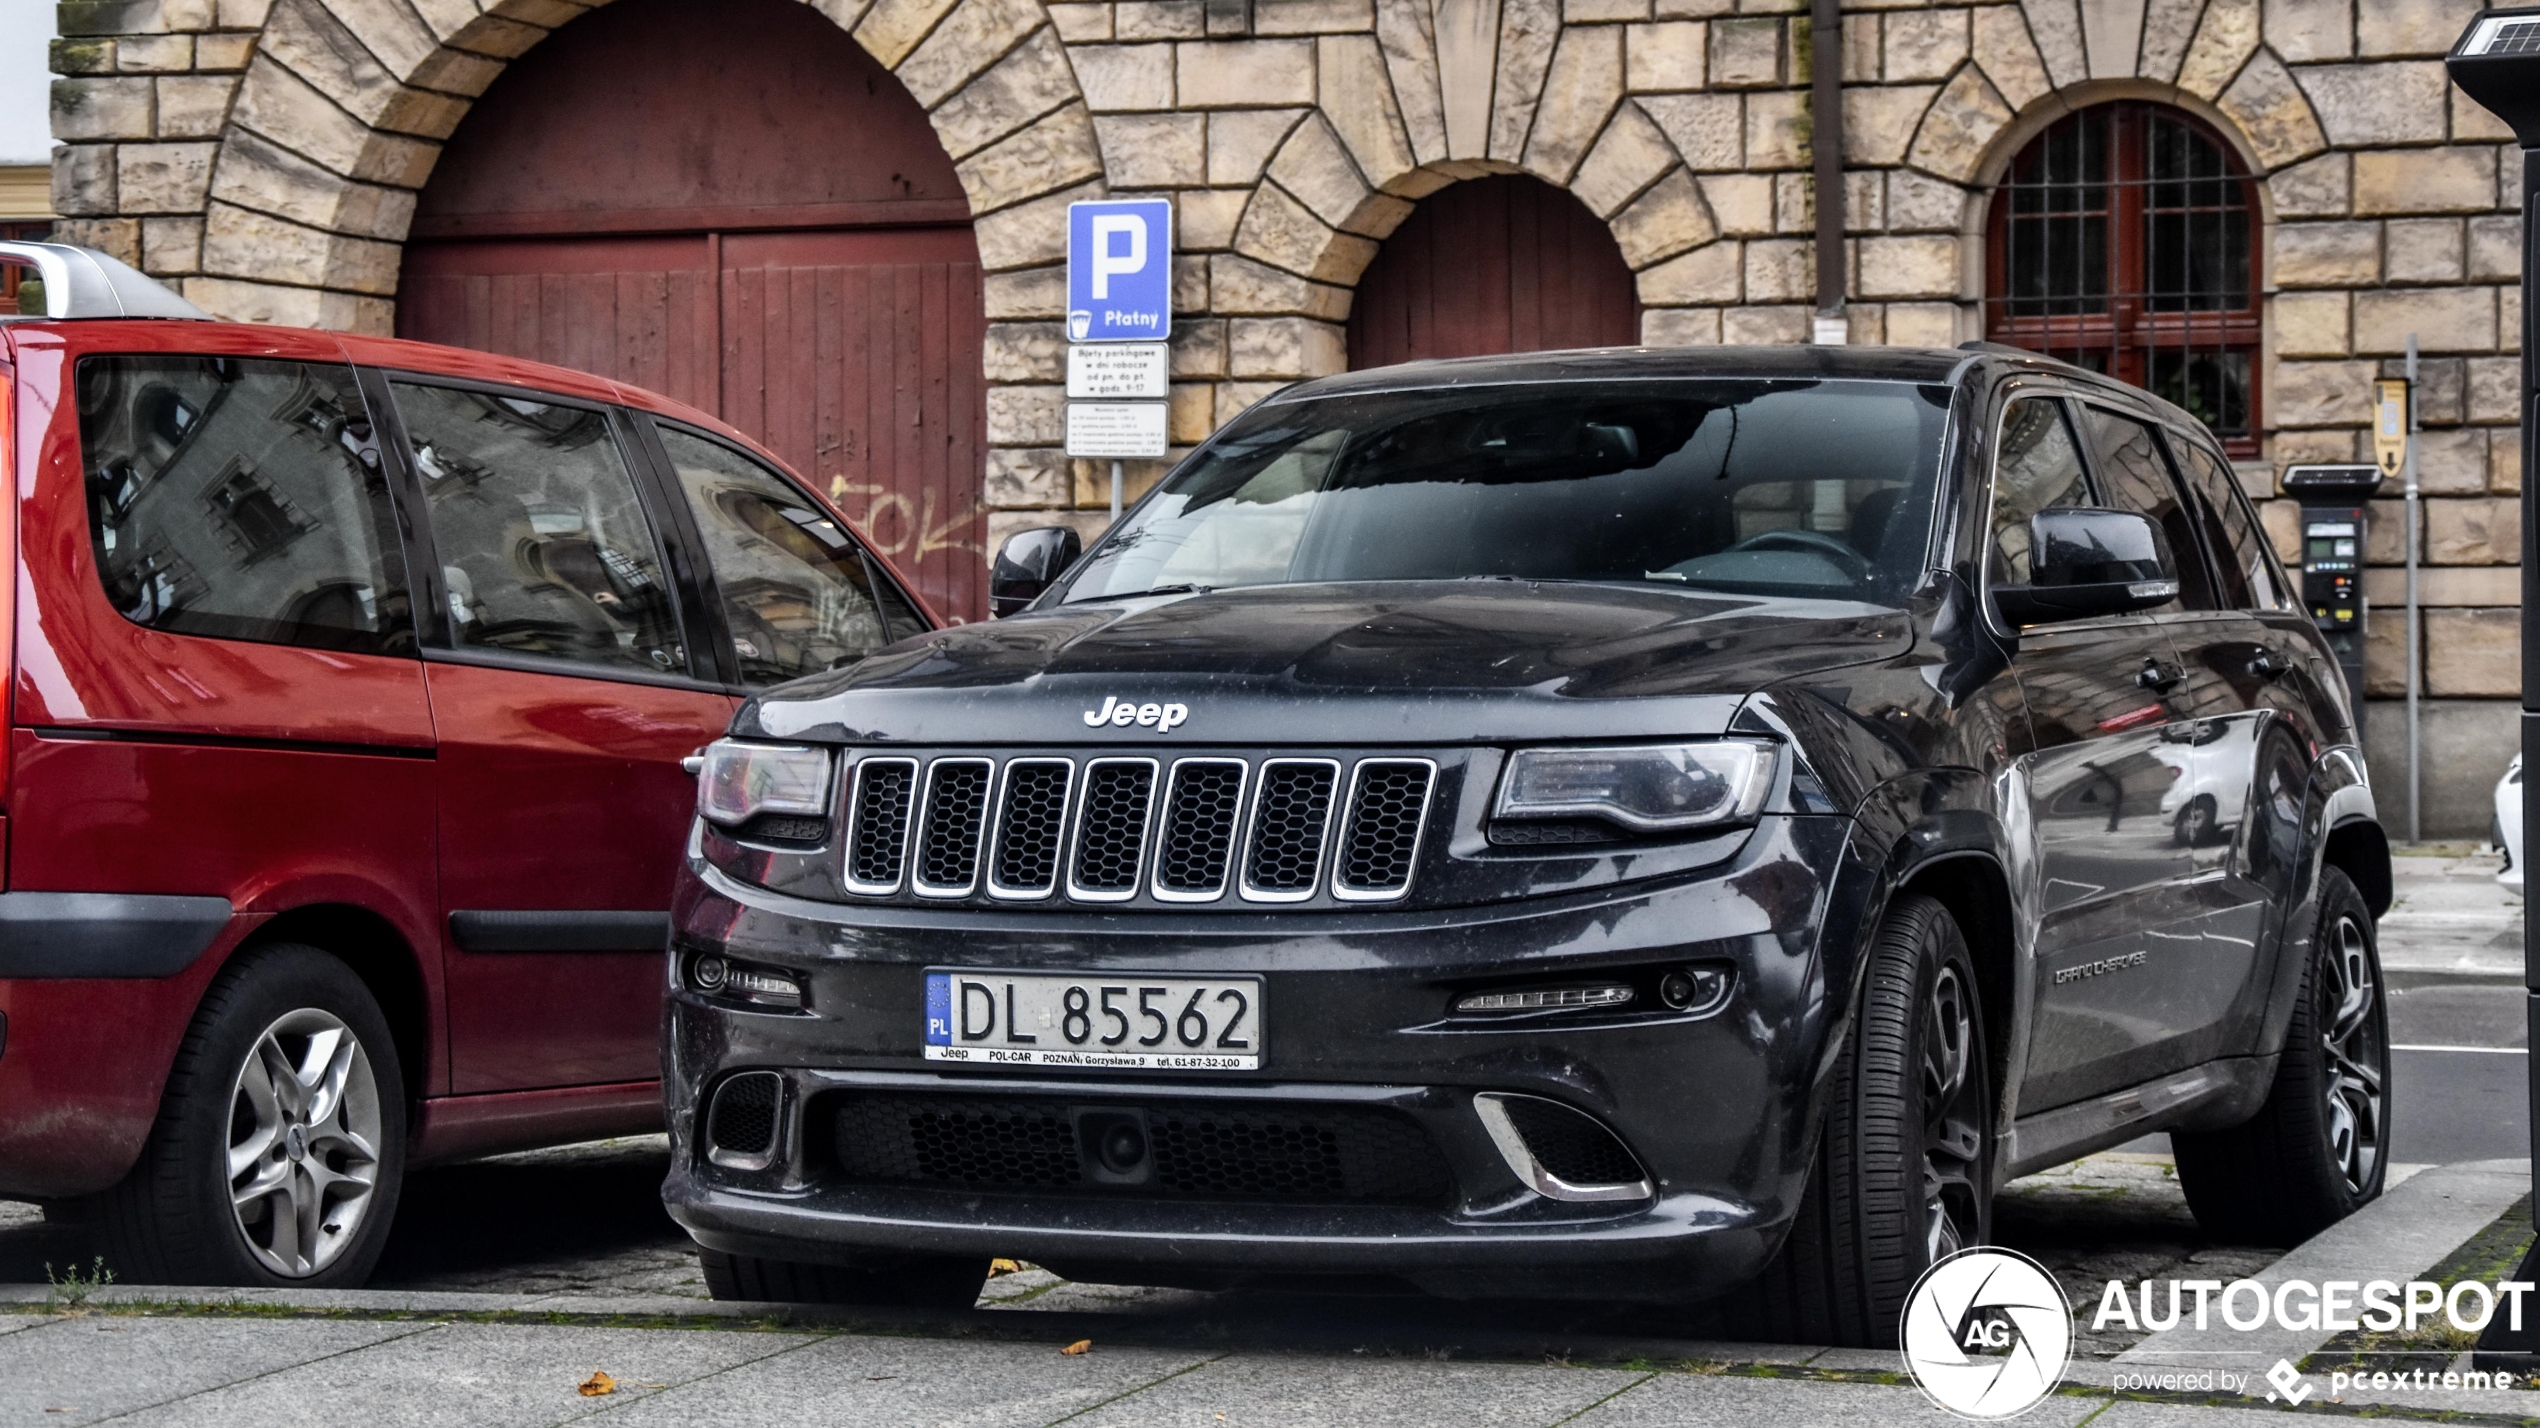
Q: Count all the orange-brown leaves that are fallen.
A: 3